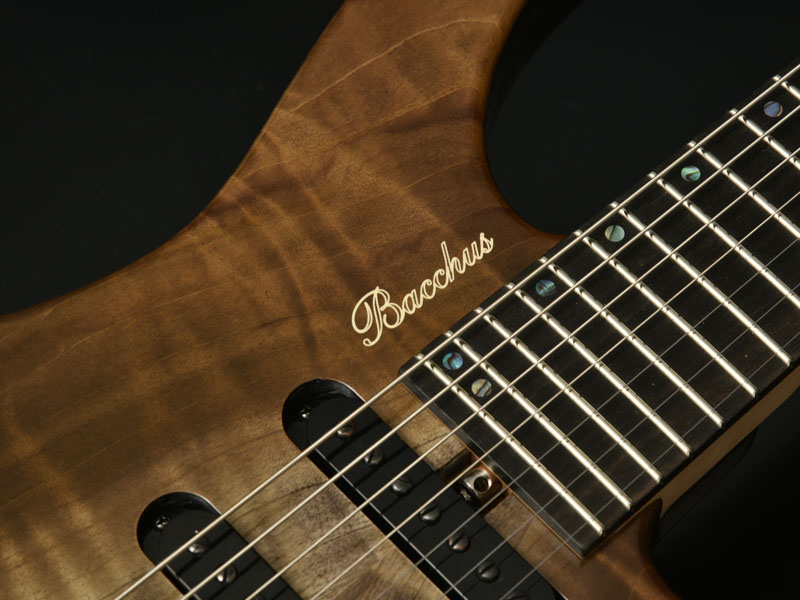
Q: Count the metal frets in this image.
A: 11